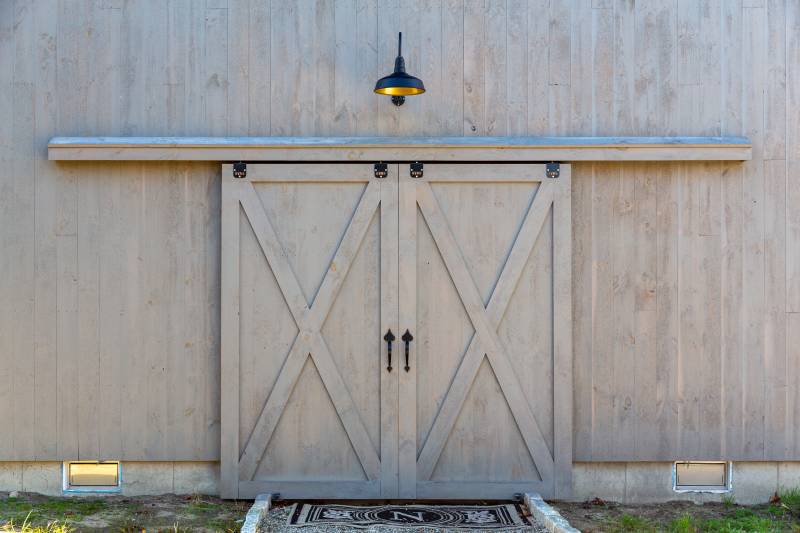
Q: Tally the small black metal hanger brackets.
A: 4